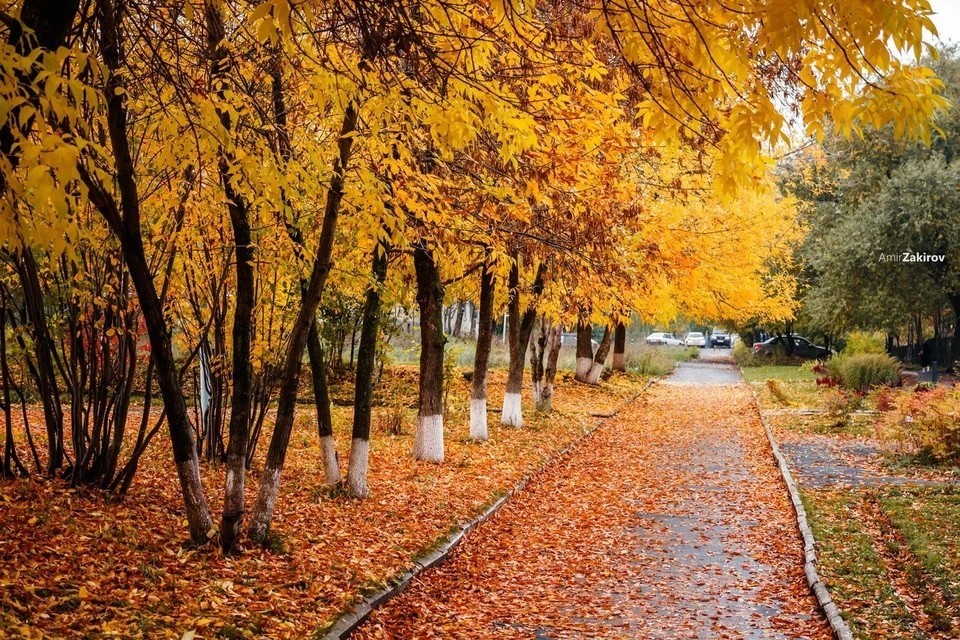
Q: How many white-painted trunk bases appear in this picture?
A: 12